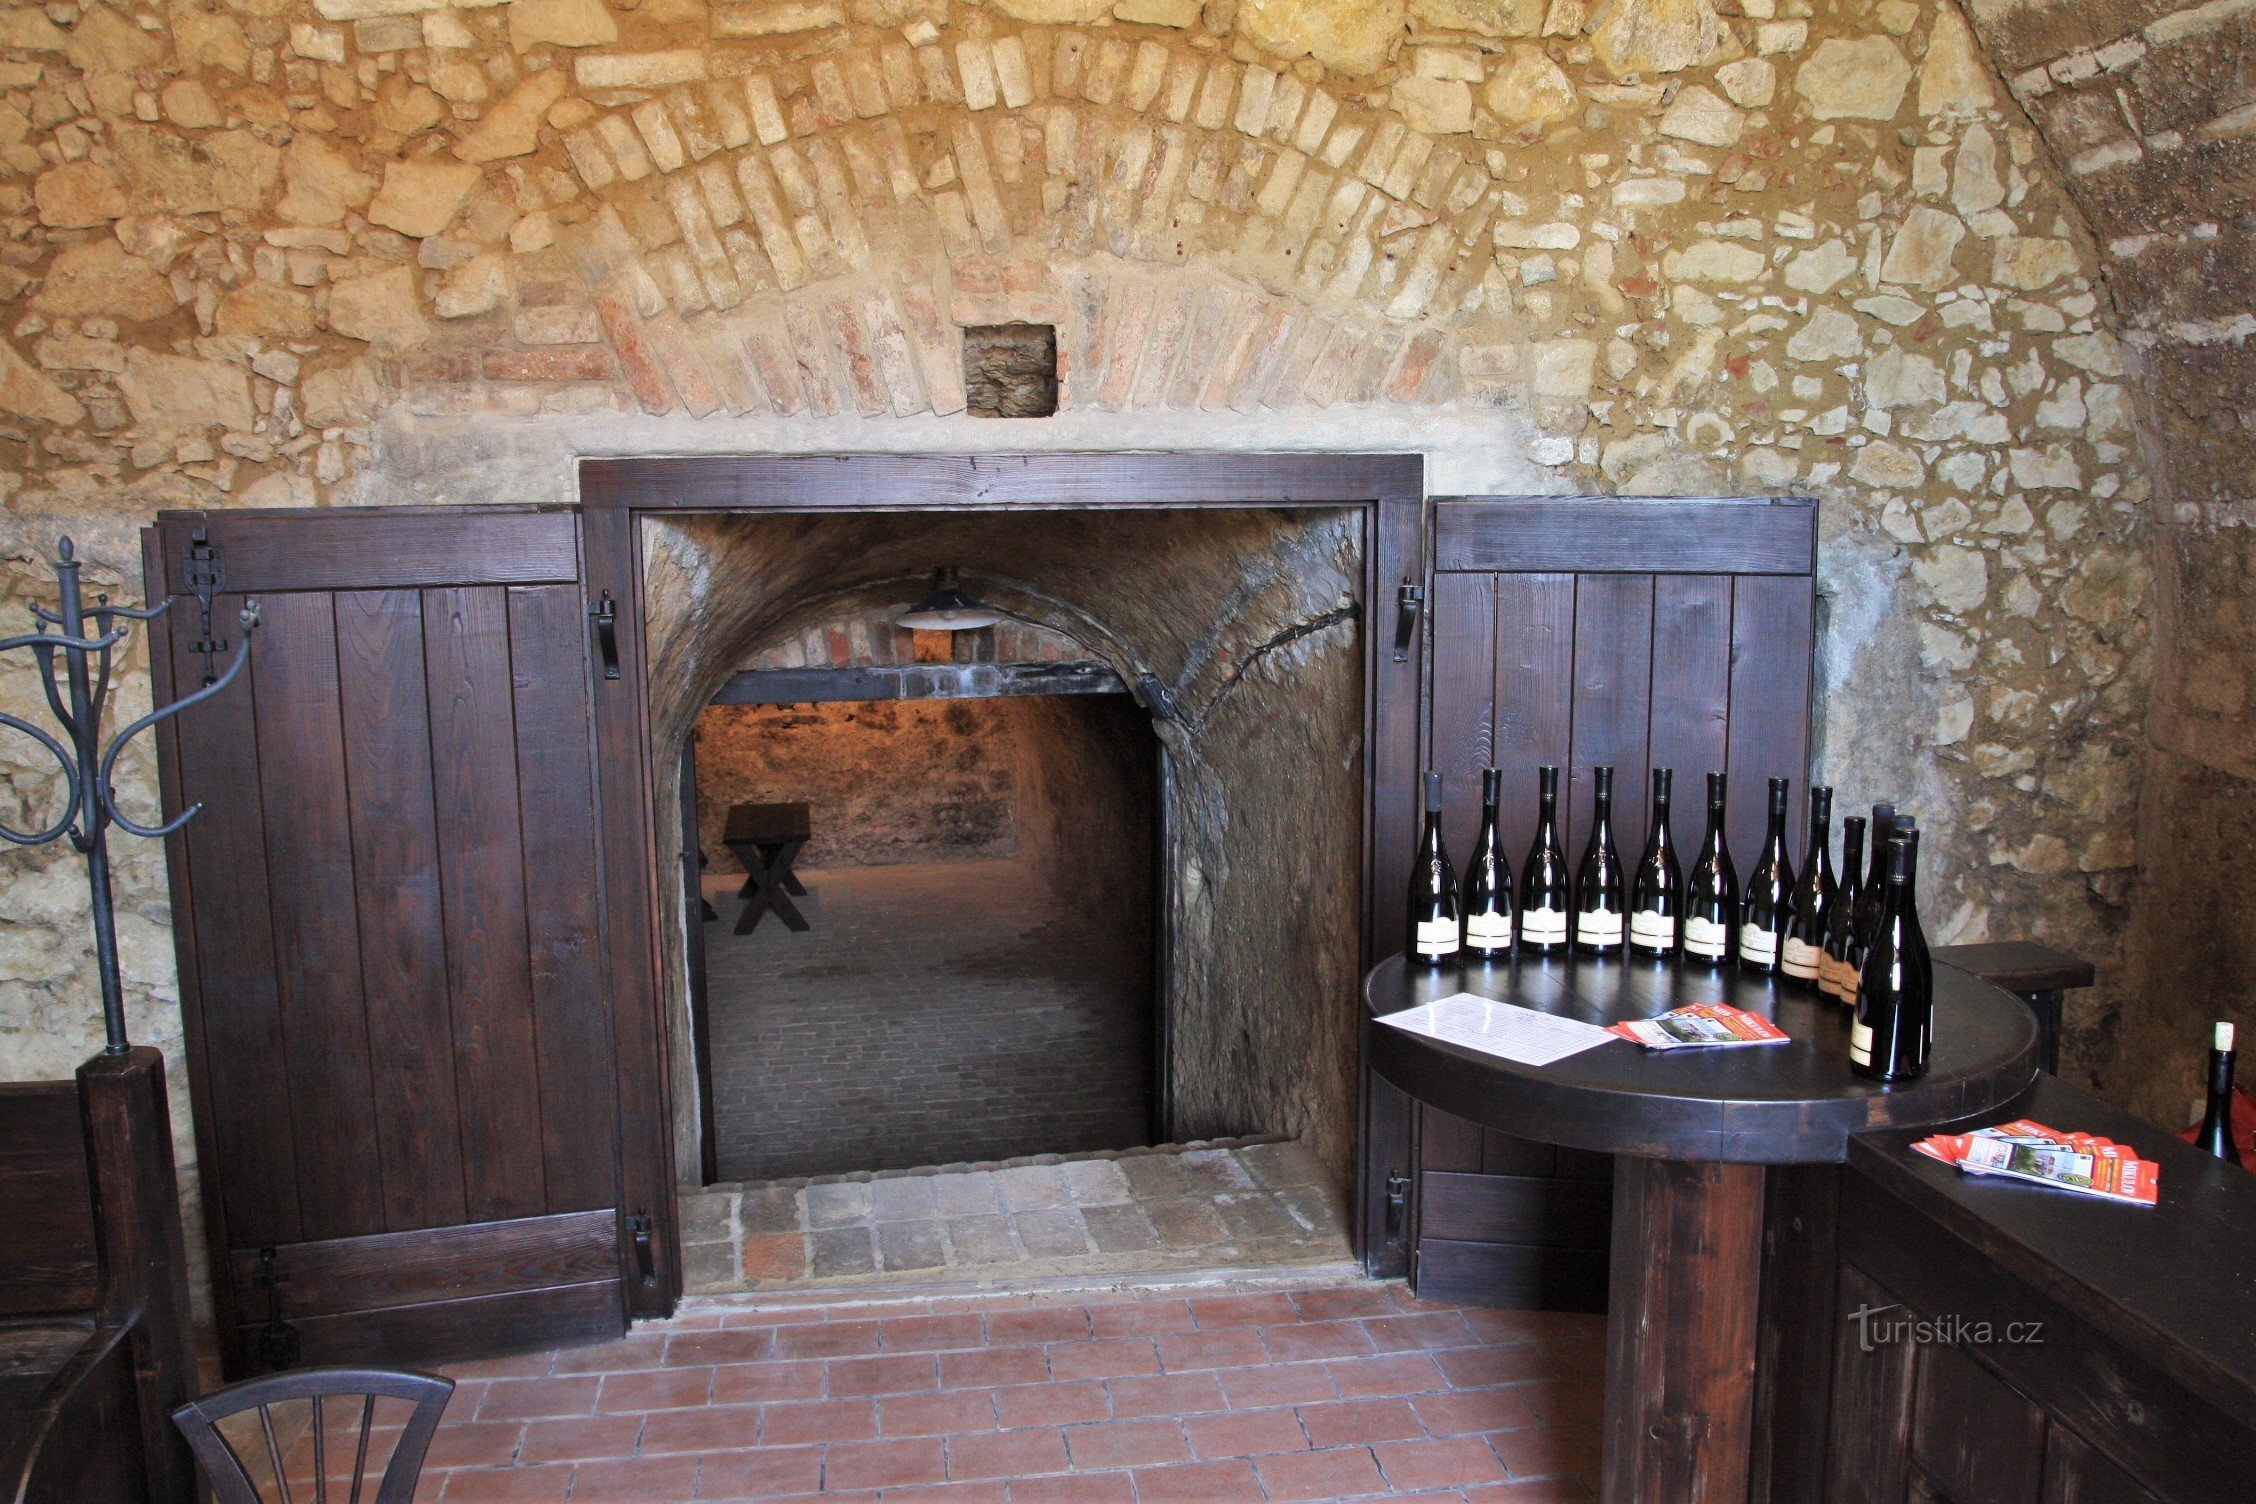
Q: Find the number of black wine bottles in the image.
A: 14